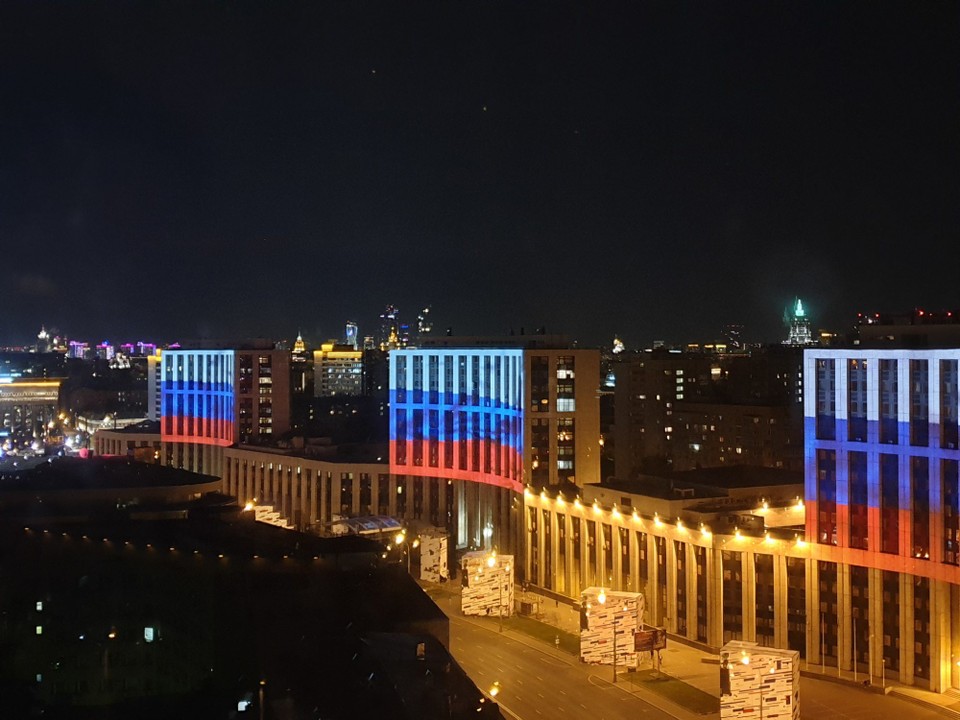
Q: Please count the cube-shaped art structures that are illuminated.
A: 4